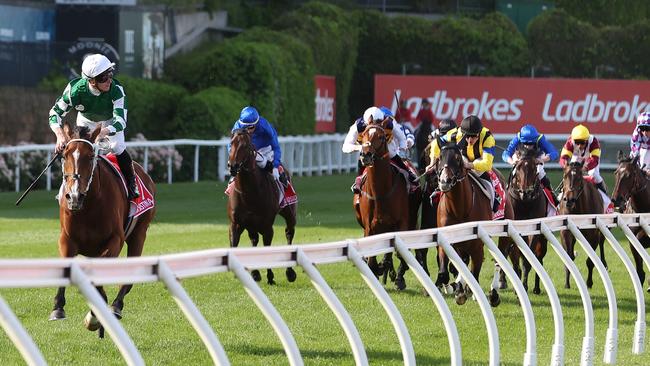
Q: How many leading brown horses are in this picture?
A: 1